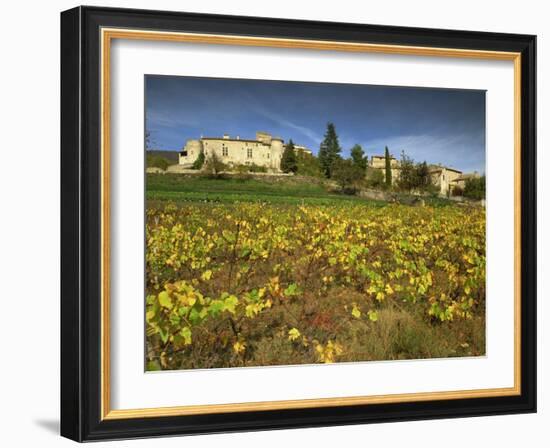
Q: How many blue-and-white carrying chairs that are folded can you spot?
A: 0